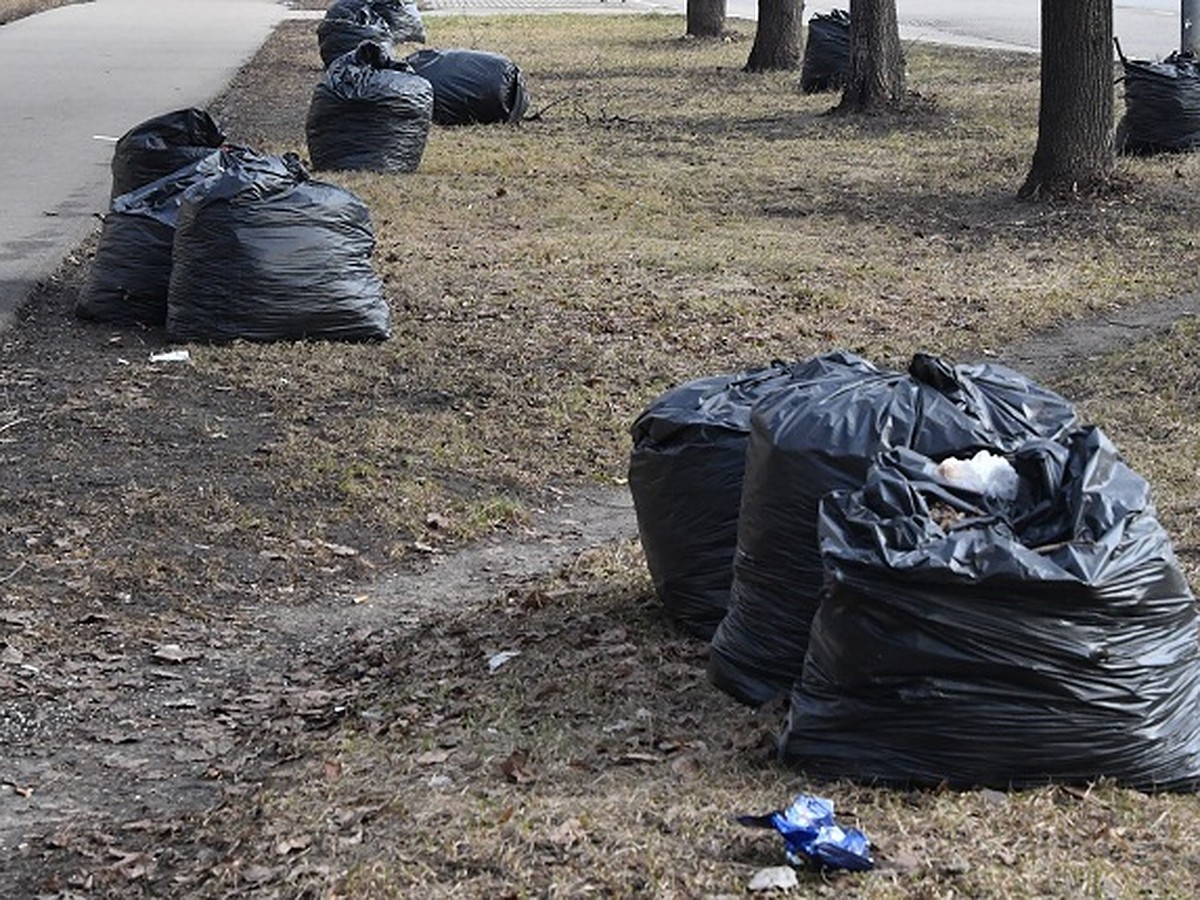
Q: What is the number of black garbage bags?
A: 12